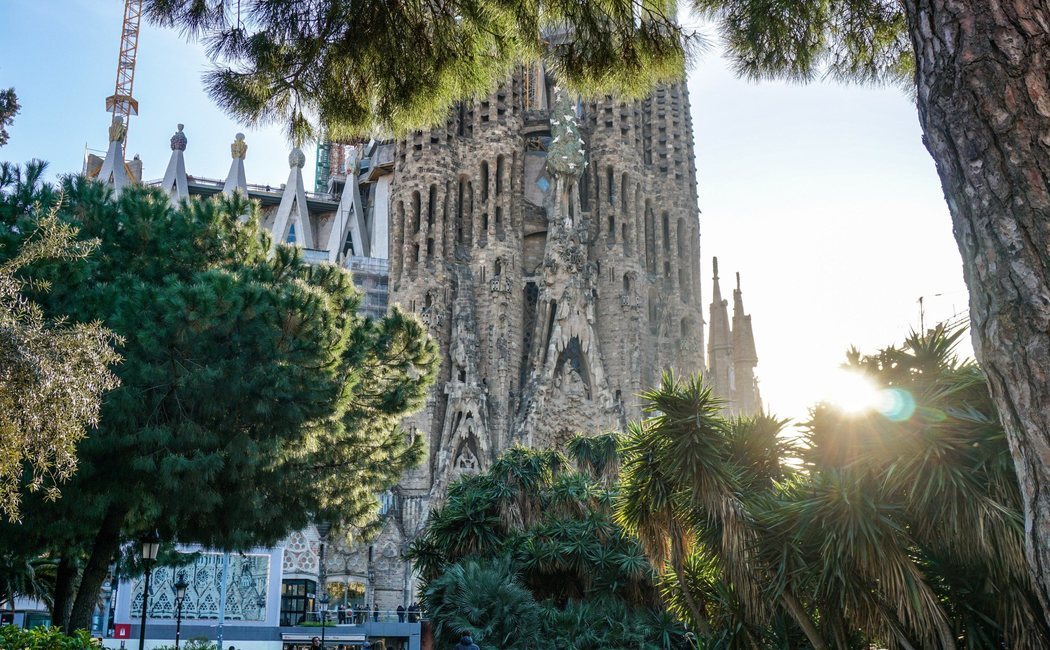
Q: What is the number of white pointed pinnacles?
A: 5